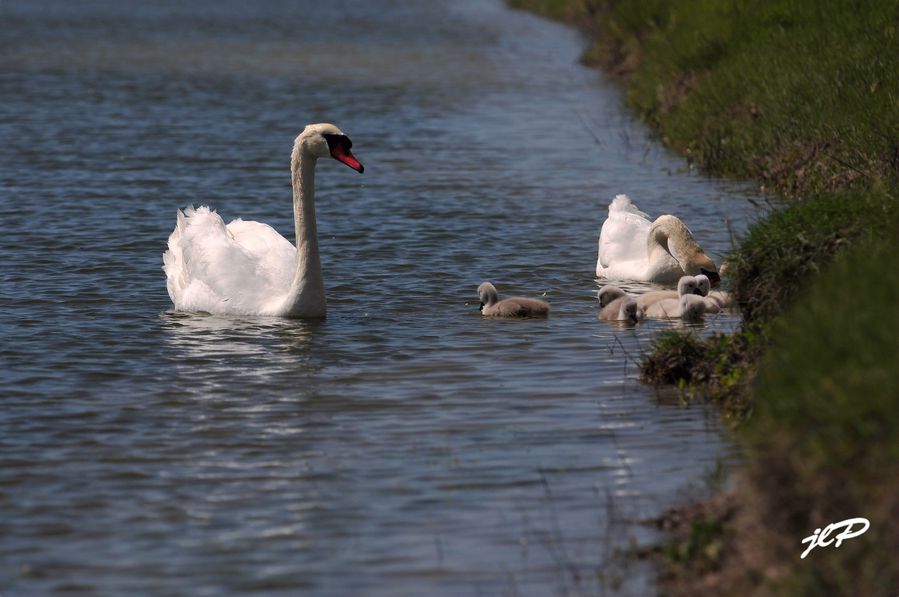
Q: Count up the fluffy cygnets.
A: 6